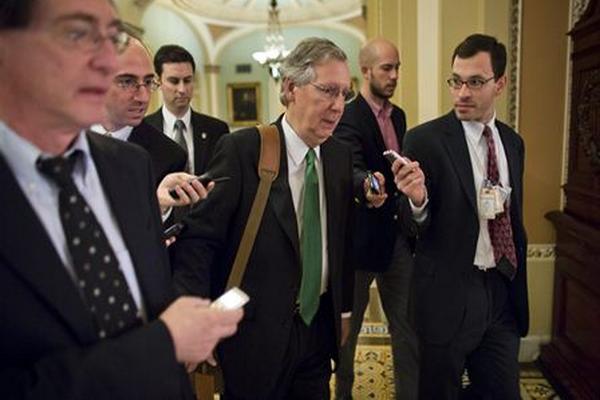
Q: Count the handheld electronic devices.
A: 5